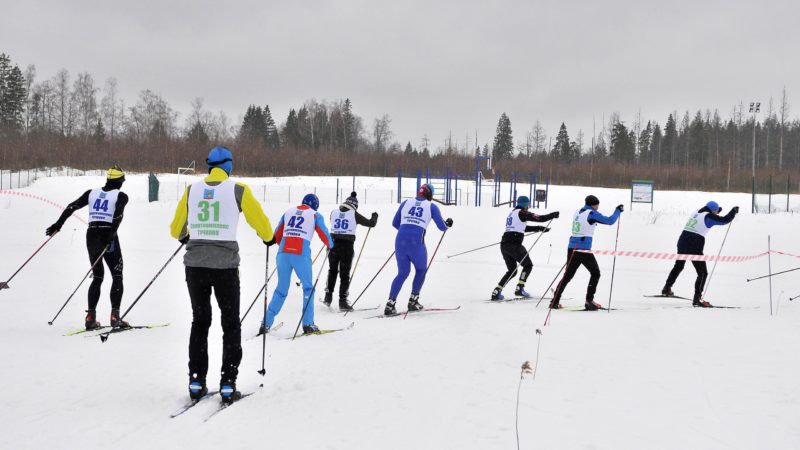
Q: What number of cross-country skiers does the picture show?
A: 8